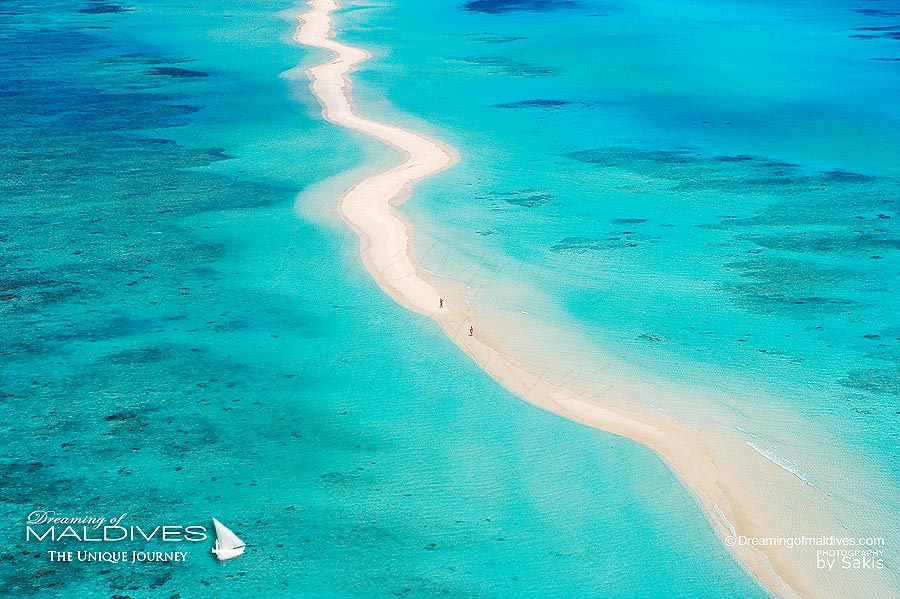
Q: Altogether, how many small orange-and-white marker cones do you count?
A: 0